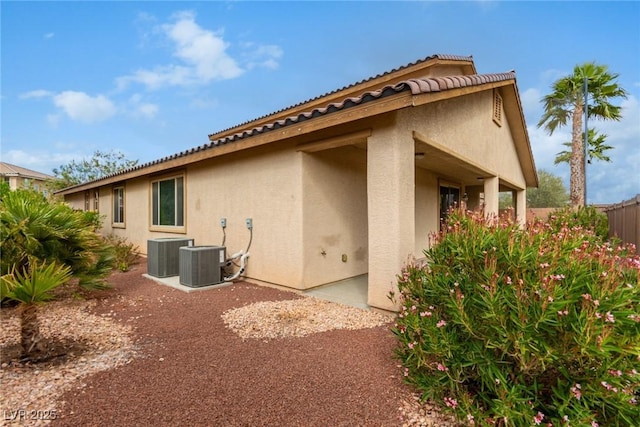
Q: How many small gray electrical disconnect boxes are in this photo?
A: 2